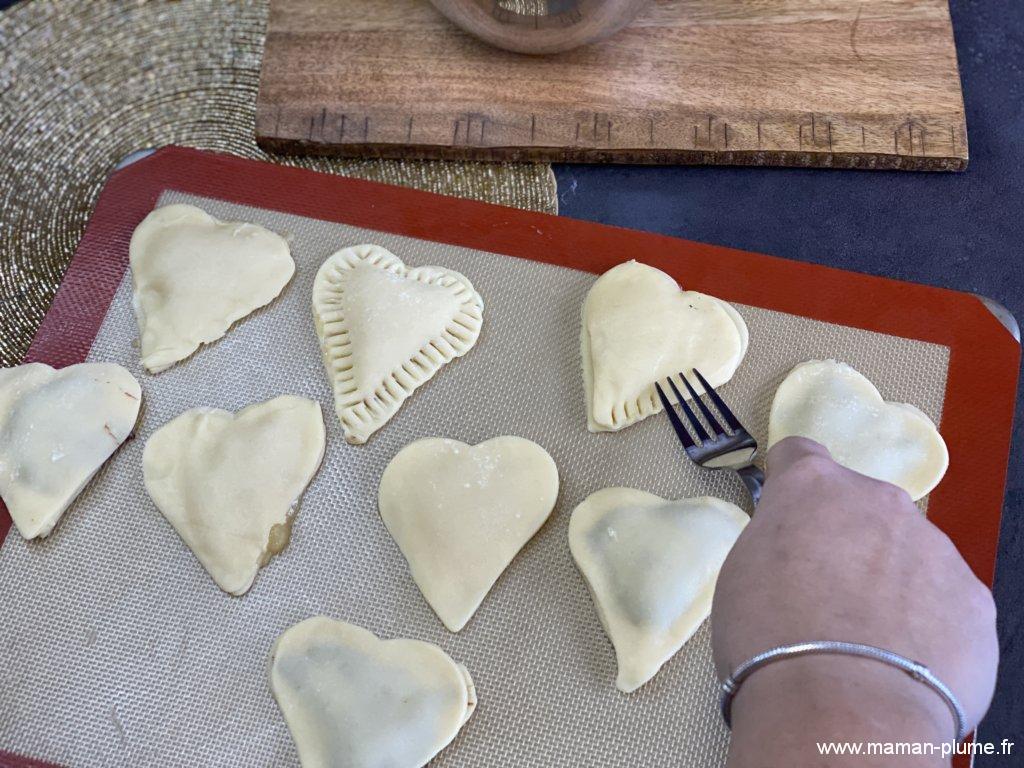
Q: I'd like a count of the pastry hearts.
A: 9